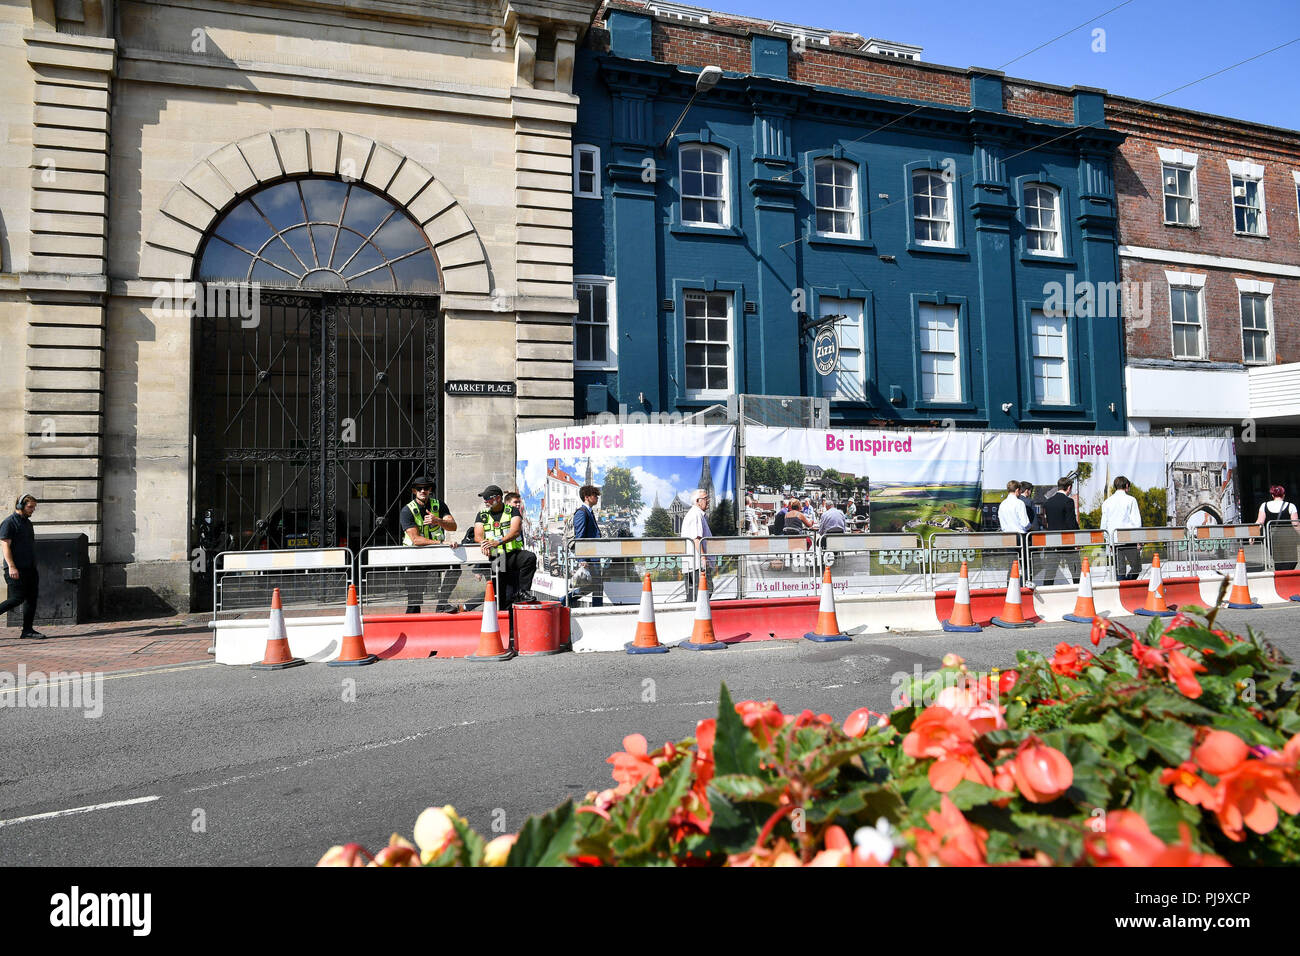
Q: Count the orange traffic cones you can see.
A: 11